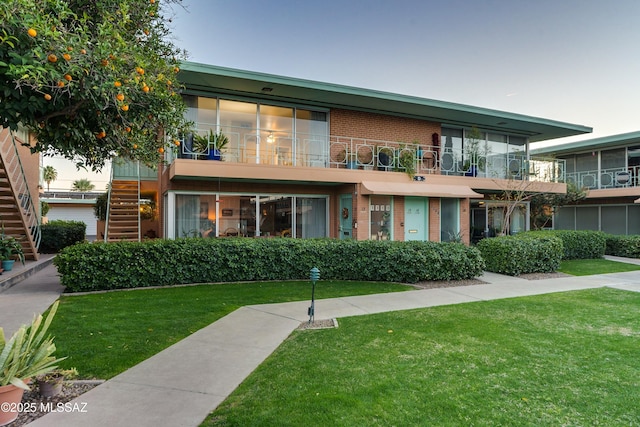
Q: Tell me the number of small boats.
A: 0